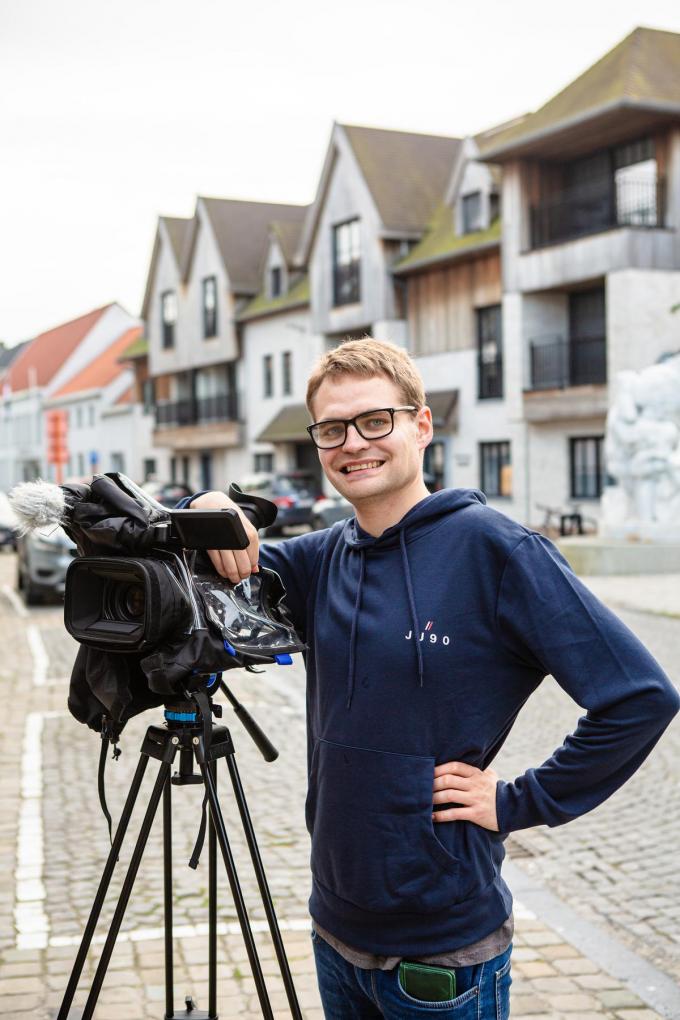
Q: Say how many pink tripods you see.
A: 0